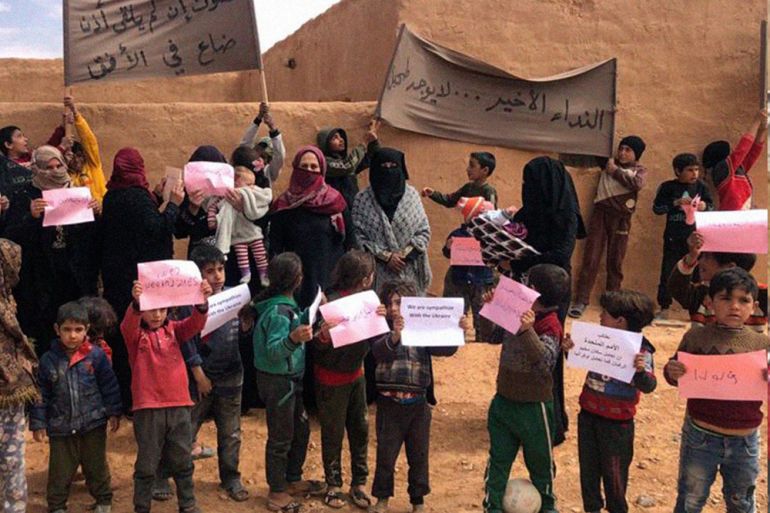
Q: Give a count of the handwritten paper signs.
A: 8